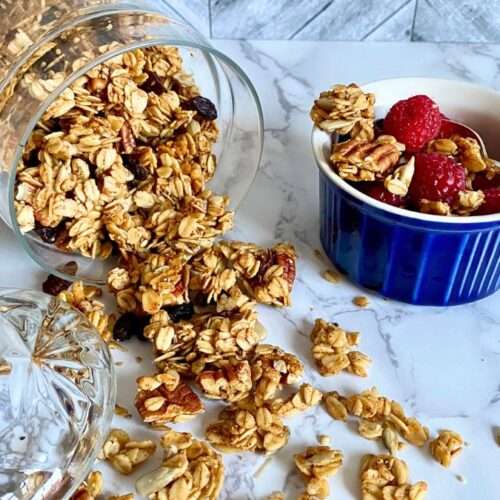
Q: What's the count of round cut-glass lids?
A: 1